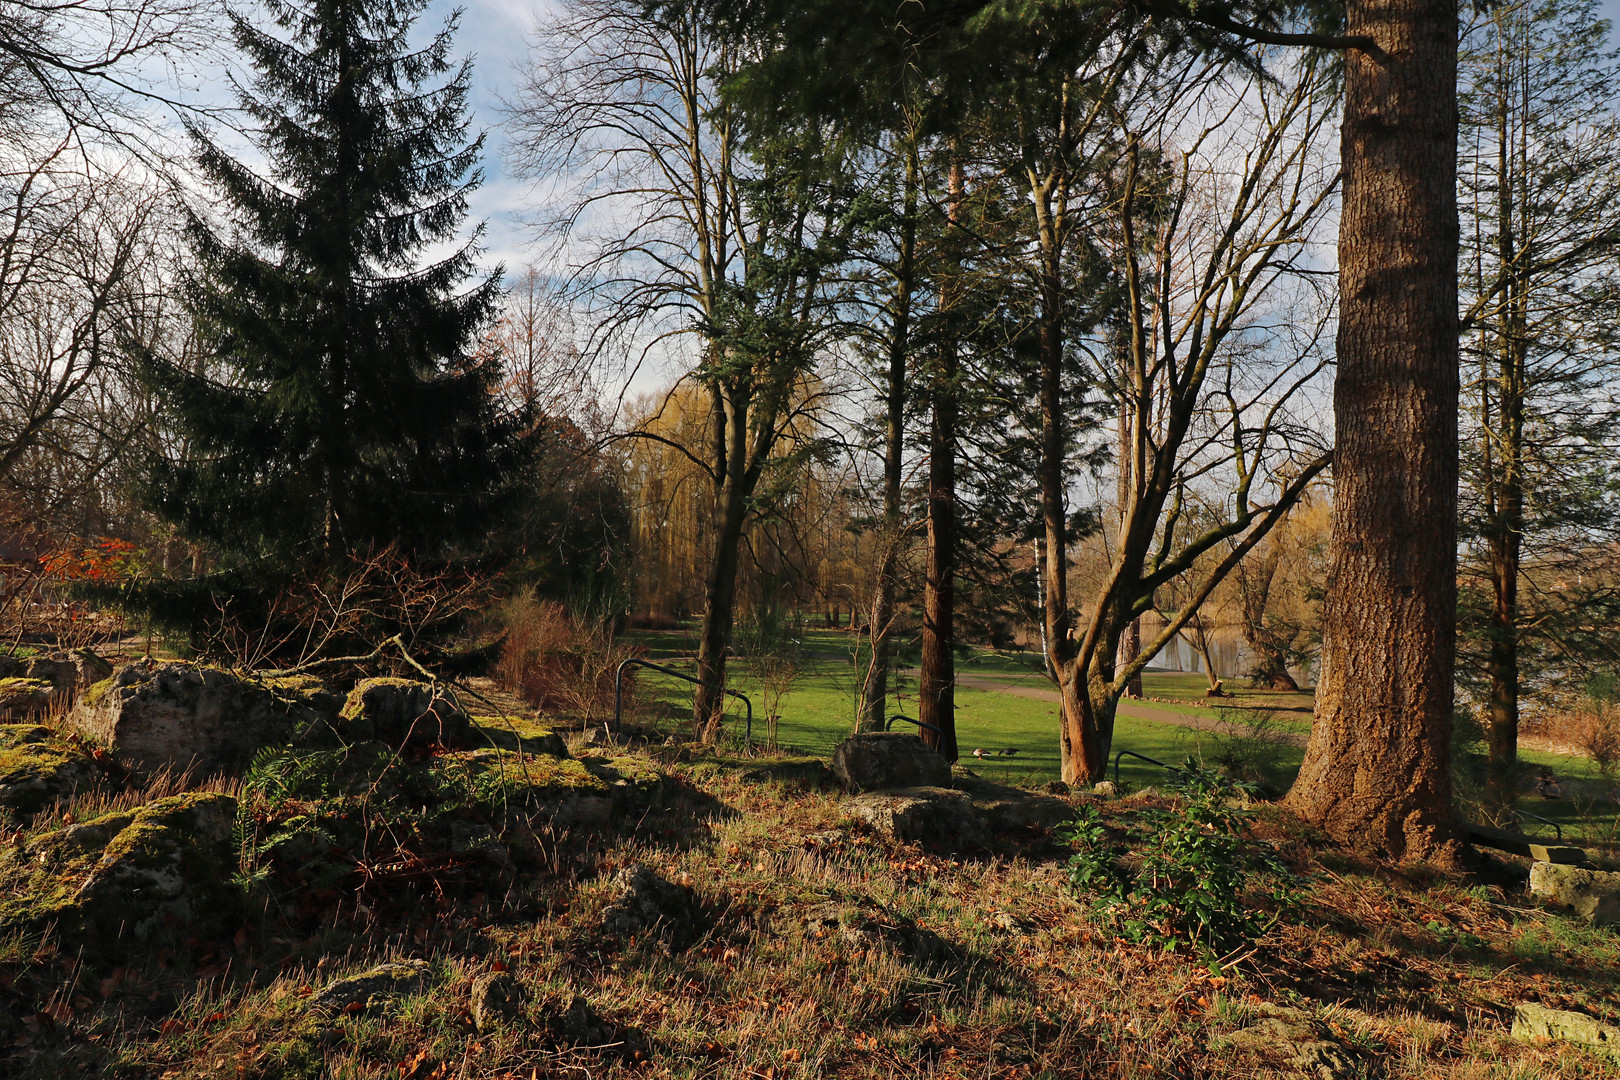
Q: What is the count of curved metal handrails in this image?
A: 4